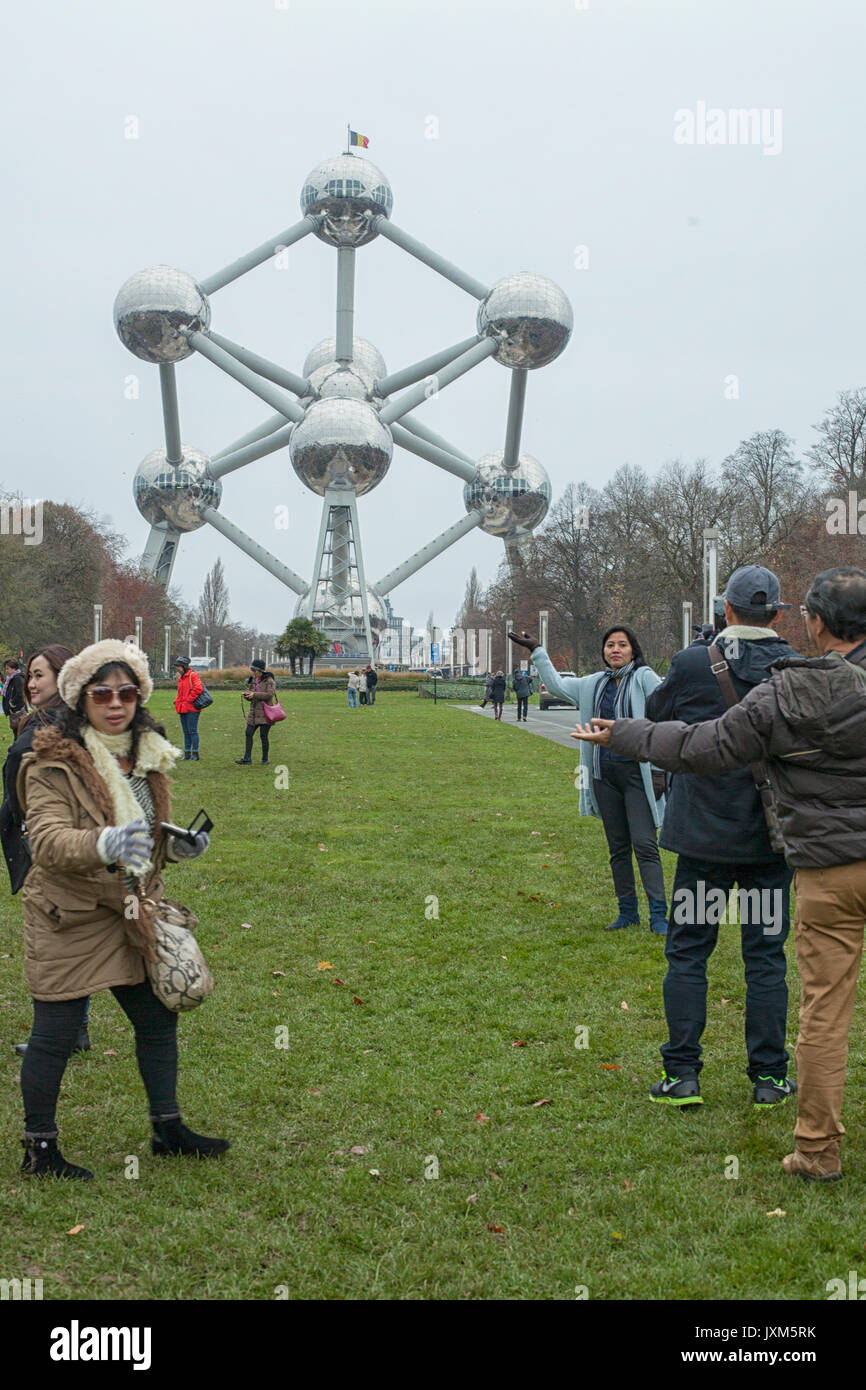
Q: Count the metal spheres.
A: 9